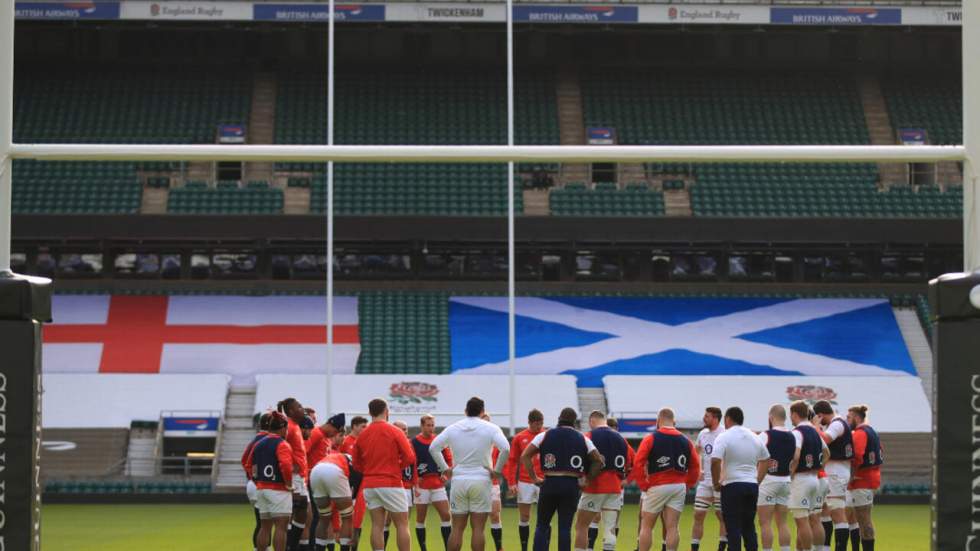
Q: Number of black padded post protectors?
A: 2